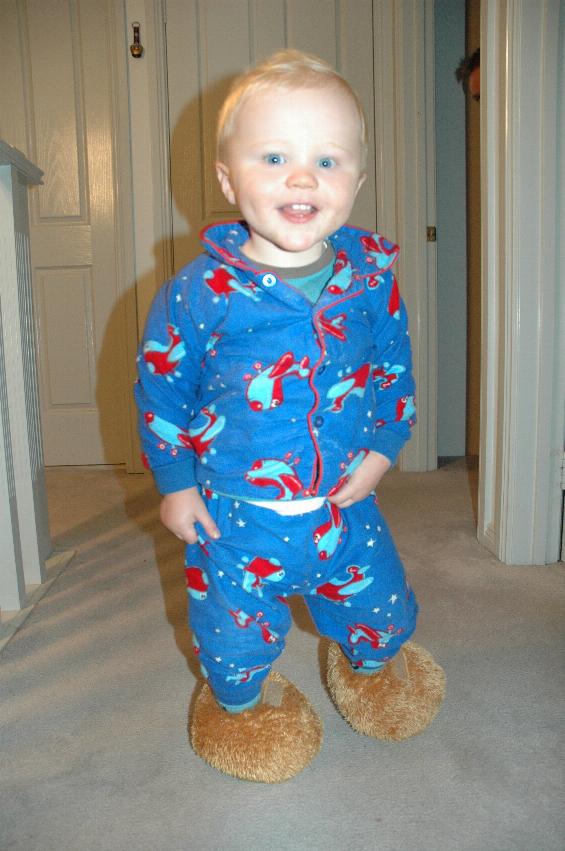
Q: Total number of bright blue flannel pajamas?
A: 1